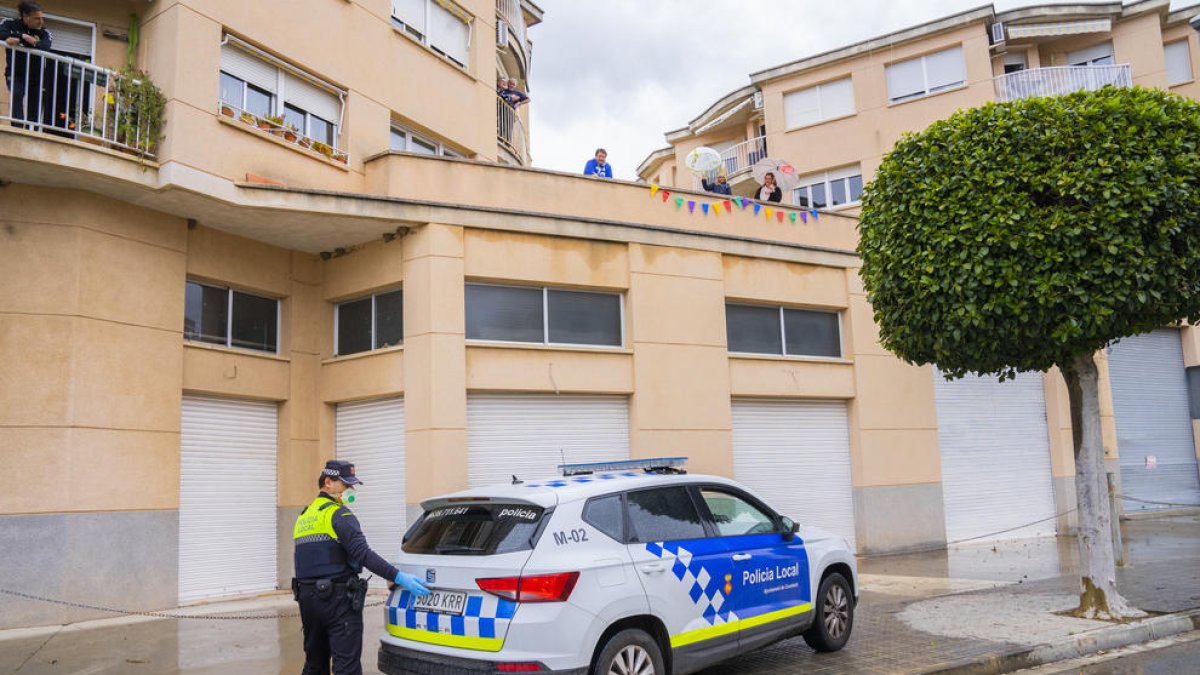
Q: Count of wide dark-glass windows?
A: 4